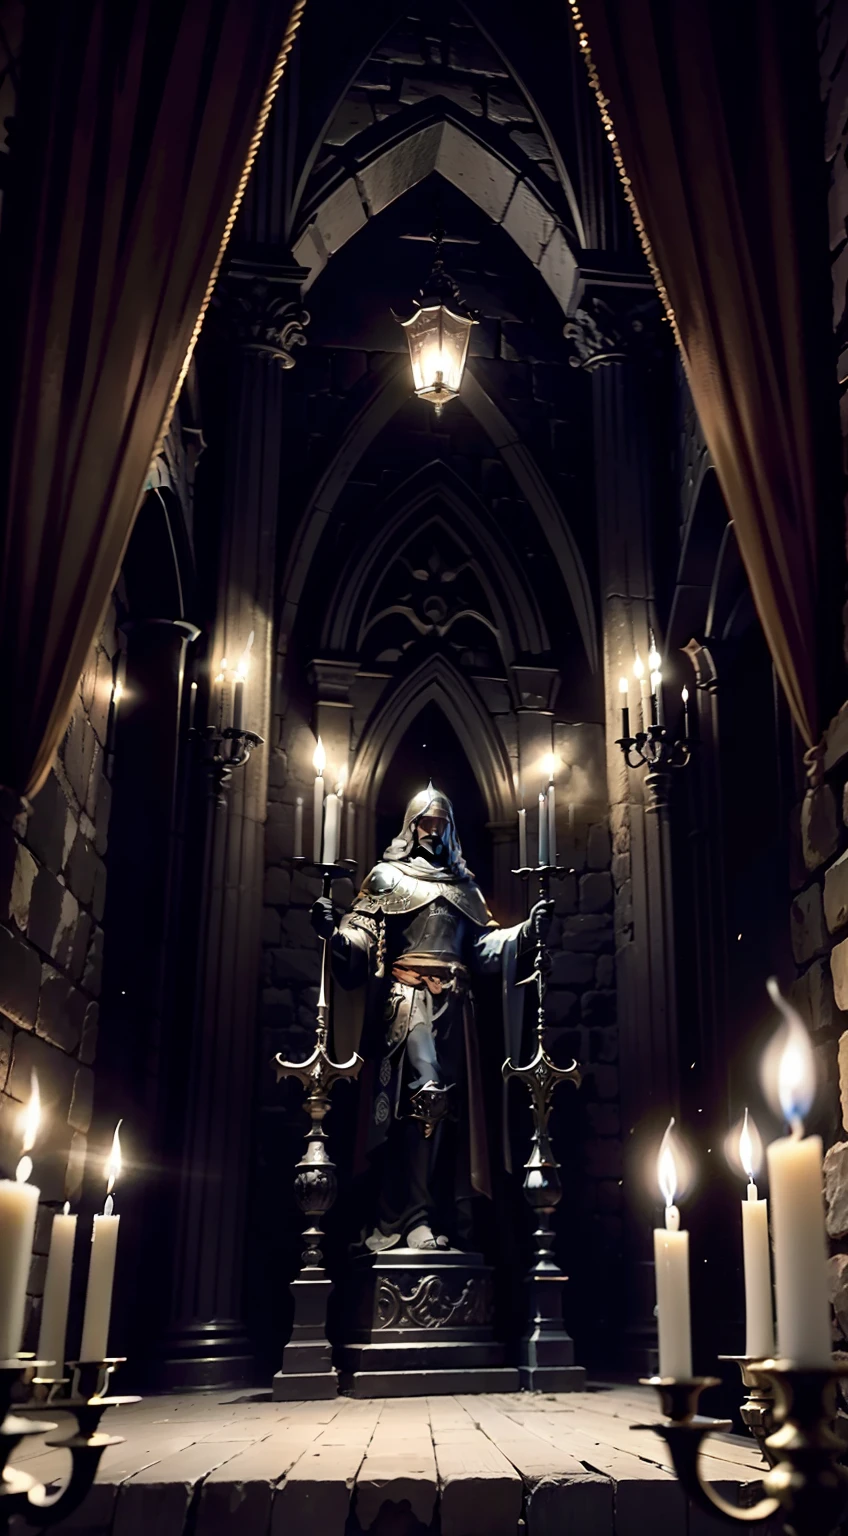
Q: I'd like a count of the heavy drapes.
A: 2